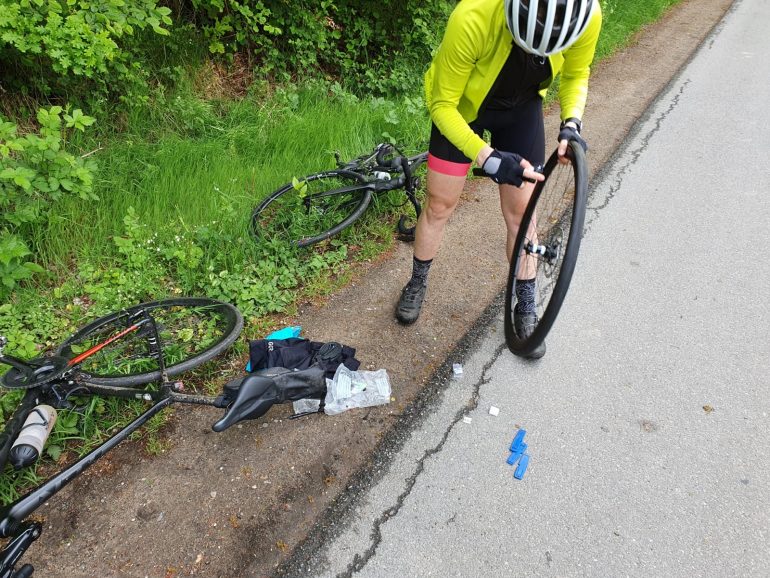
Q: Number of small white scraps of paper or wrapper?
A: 3